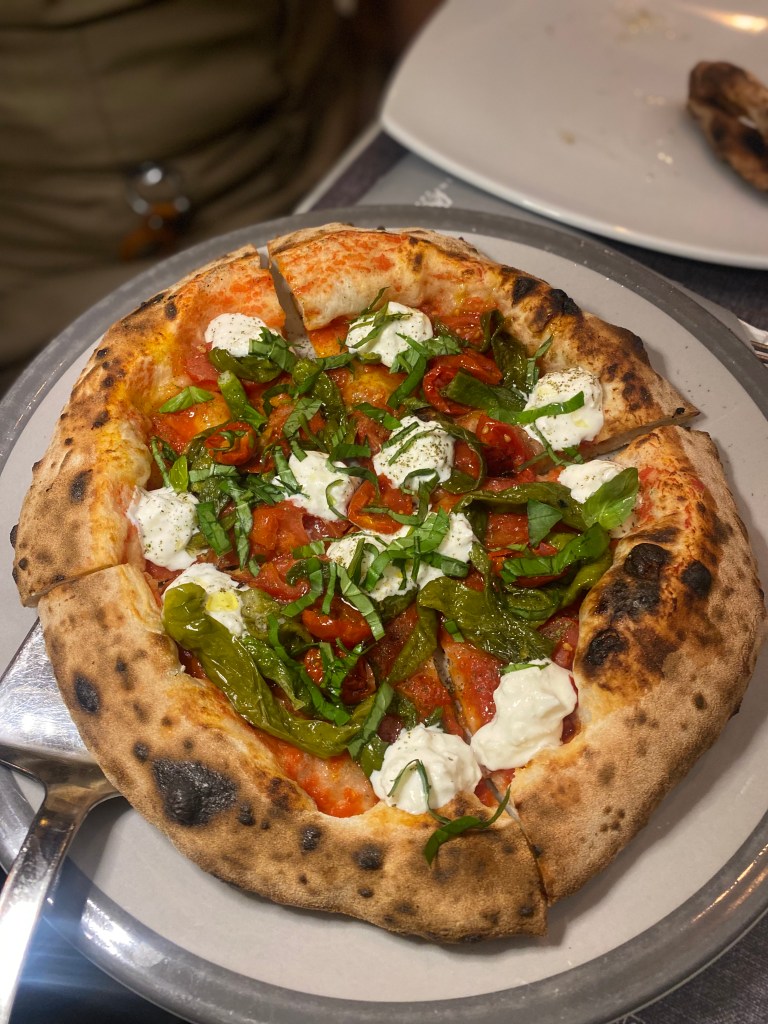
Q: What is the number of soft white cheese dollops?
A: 11